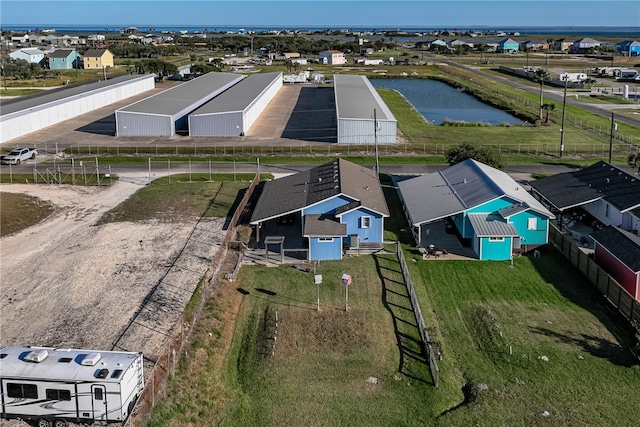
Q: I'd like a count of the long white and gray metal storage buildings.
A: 4